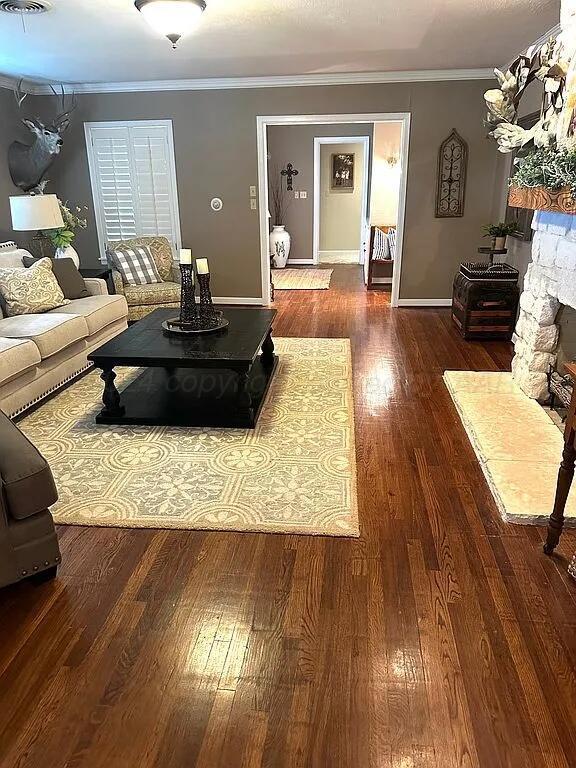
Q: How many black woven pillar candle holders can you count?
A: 2